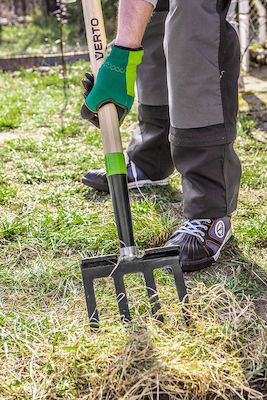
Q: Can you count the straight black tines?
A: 4